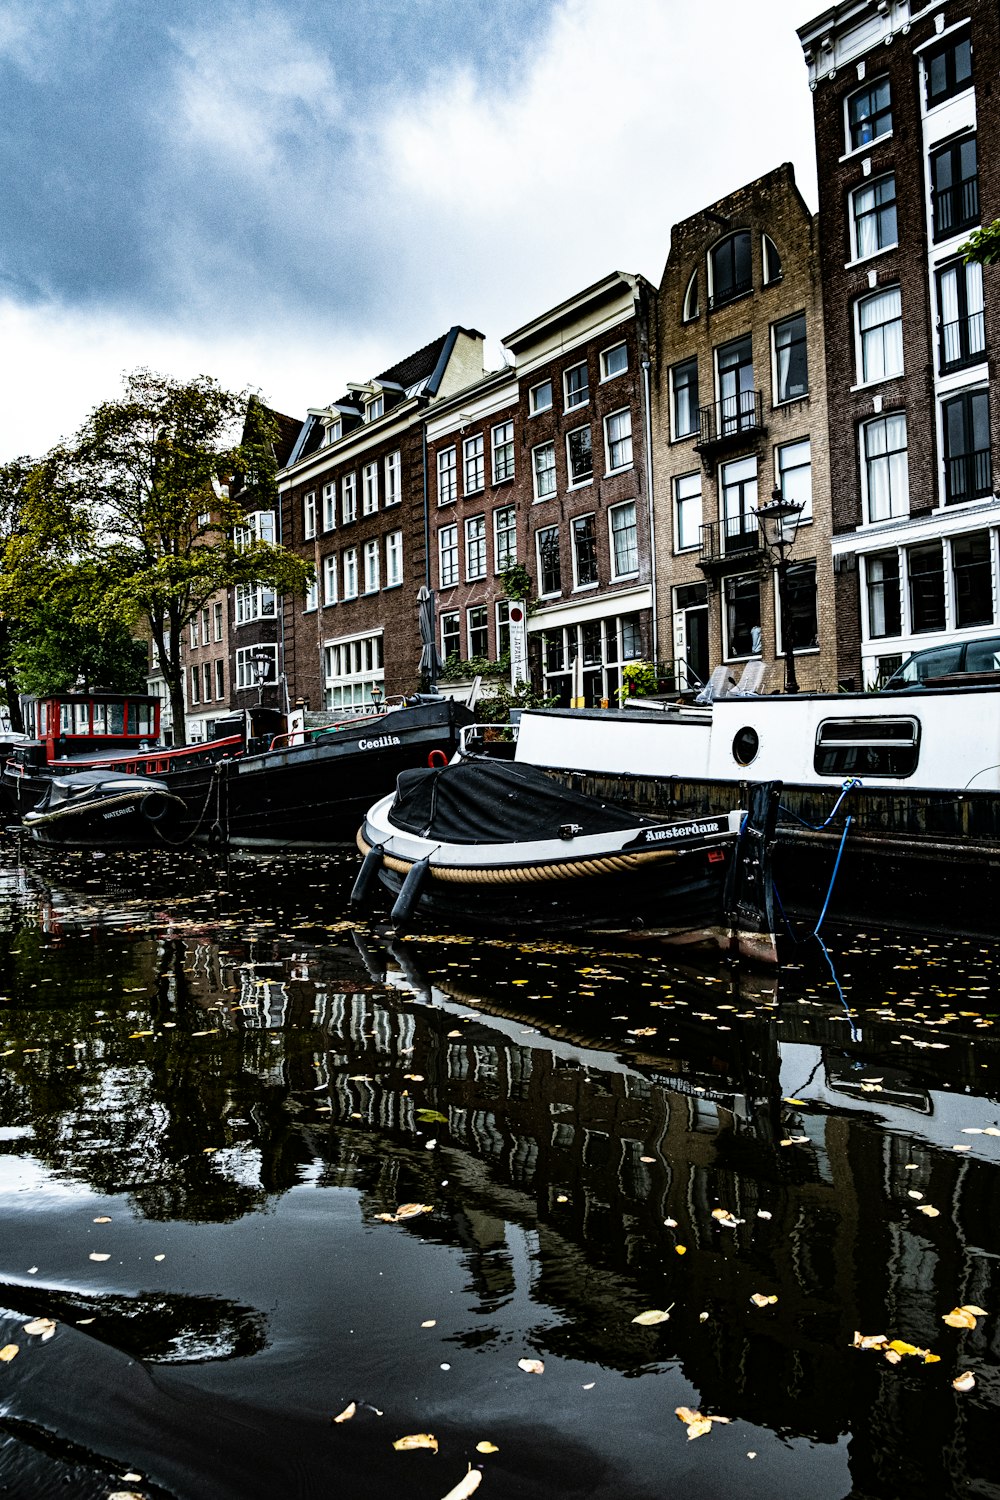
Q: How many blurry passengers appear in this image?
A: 0